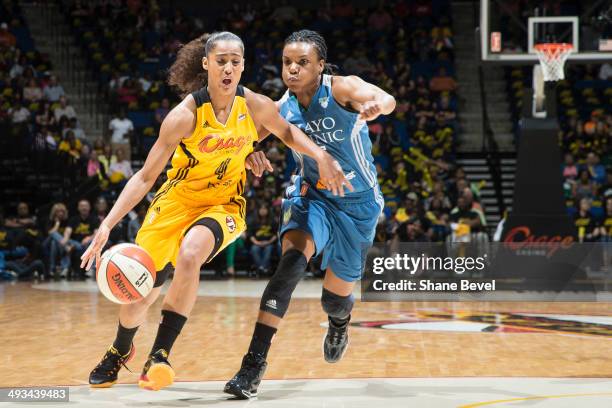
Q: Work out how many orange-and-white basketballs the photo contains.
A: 1